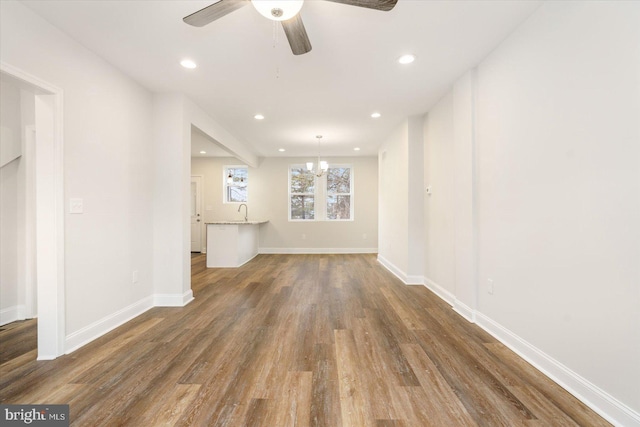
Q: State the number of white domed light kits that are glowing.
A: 1